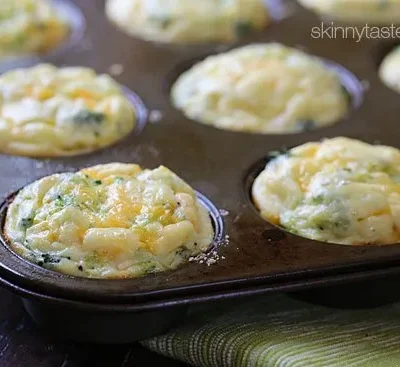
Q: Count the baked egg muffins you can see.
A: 8